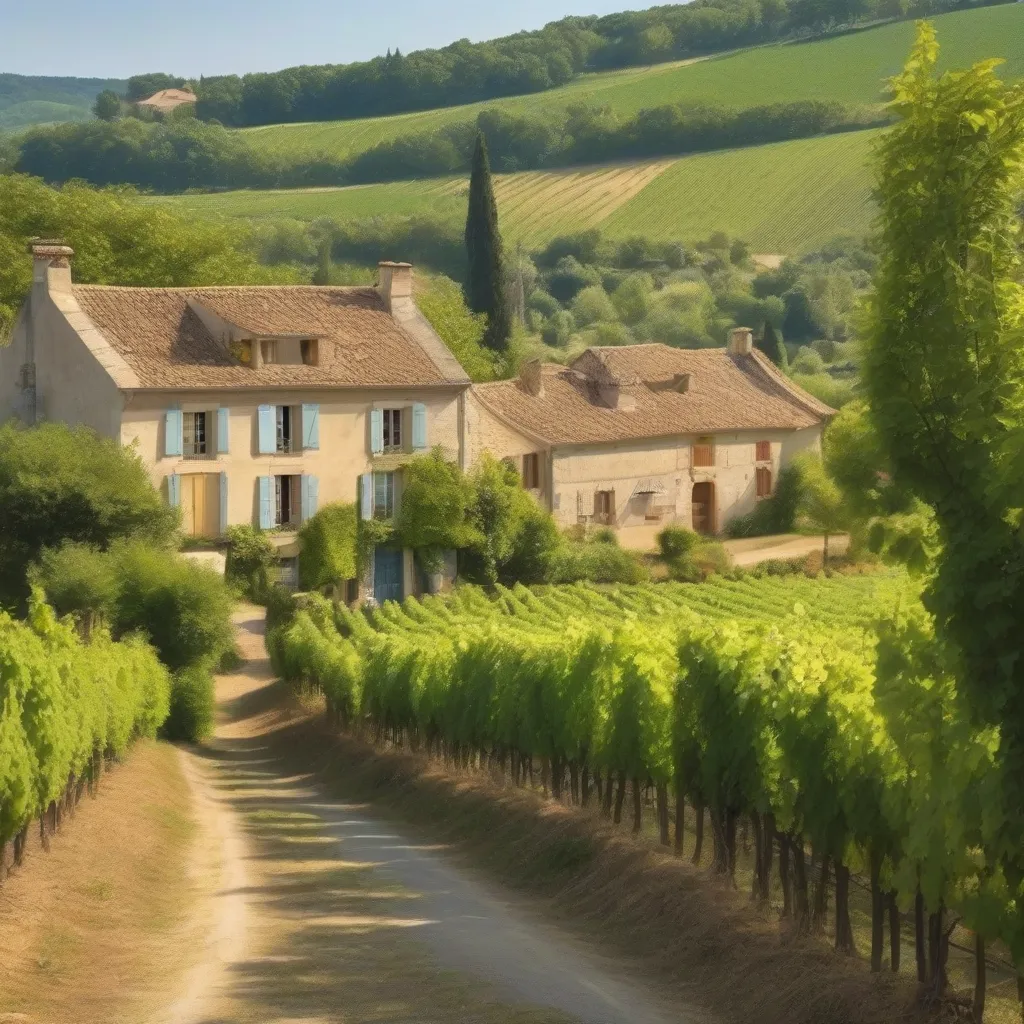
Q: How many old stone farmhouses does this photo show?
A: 2